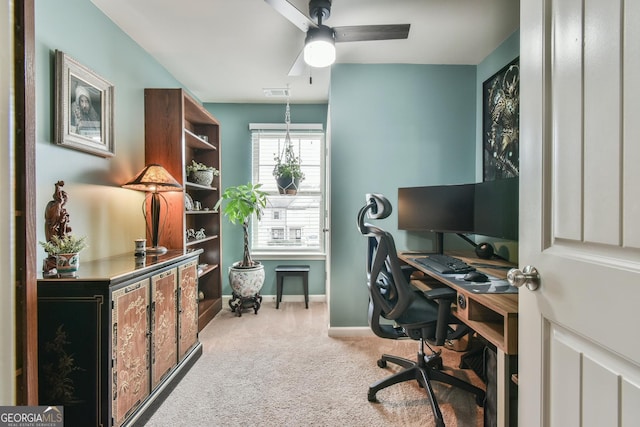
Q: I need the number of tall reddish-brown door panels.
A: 3